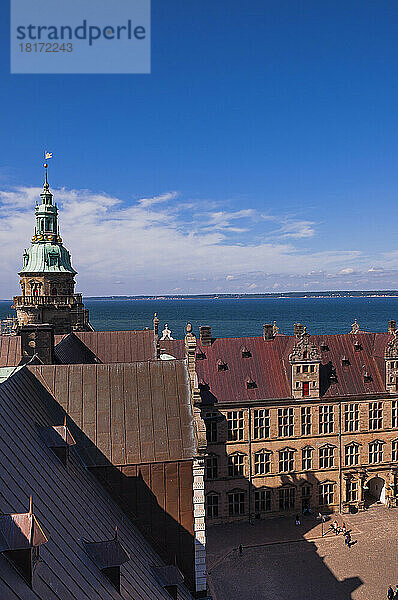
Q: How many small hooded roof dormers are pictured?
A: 14